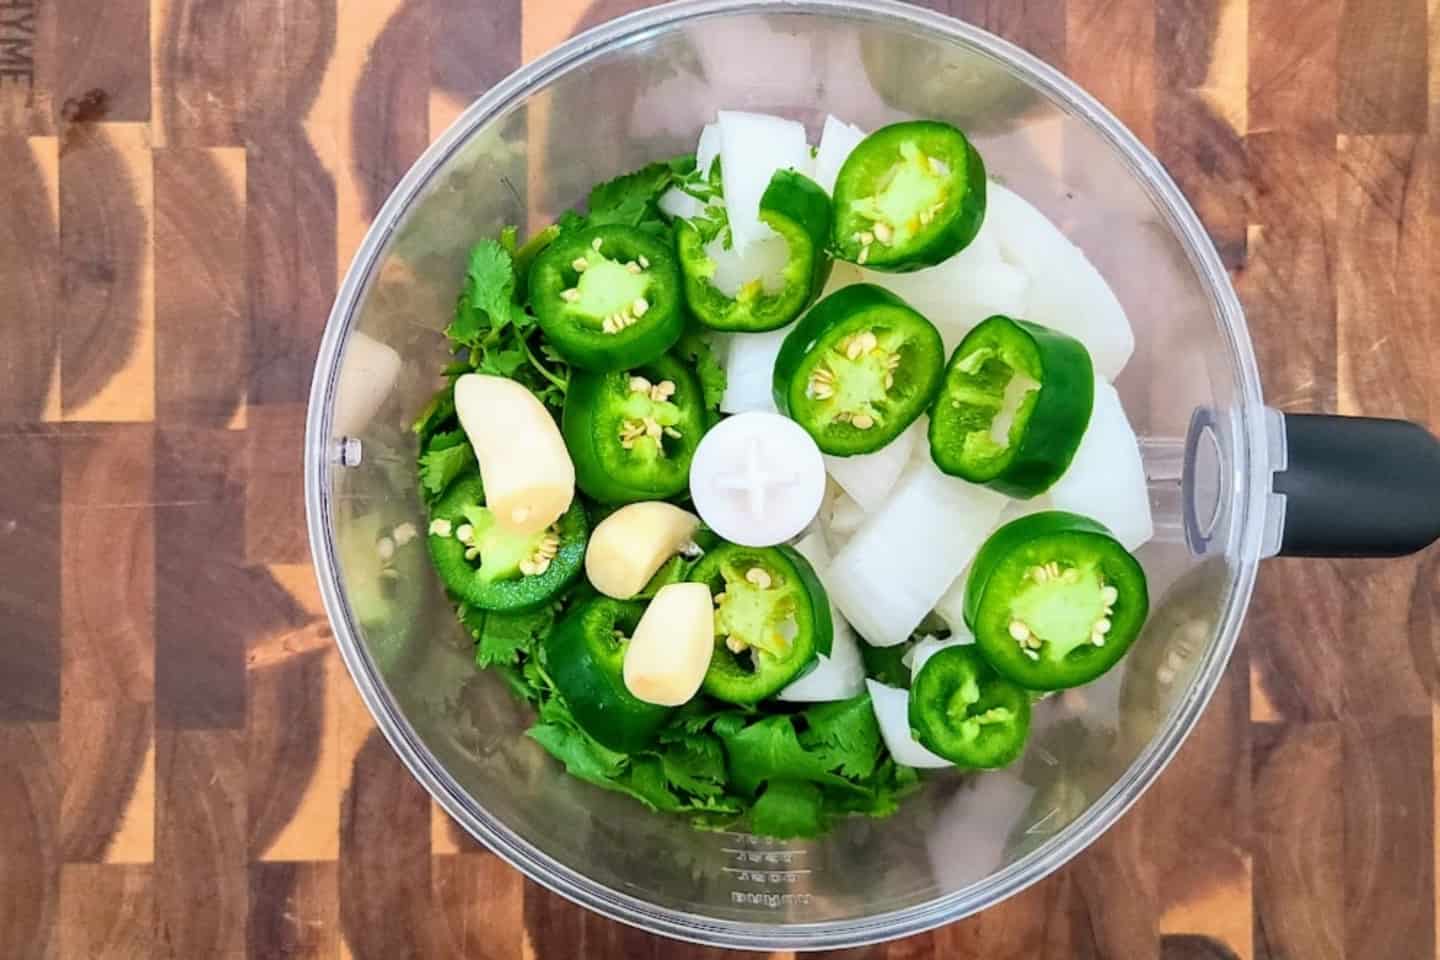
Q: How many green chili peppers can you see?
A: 11